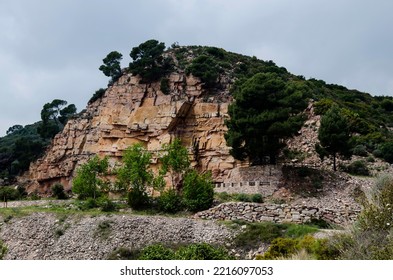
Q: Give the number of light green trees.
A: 3